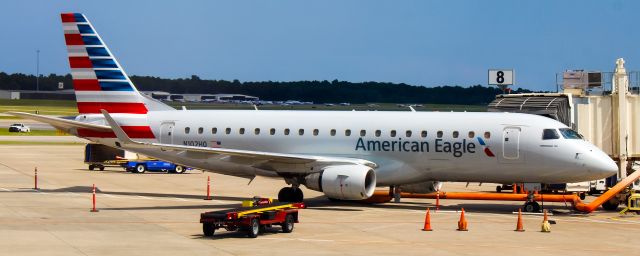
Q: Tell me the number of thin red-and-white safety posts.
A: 4